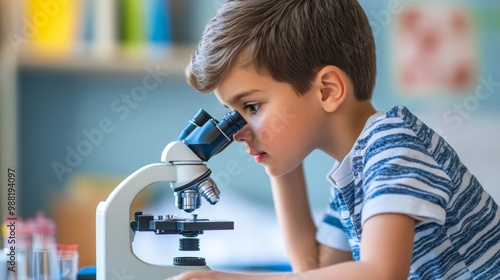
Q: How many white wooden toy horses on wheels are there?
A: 0